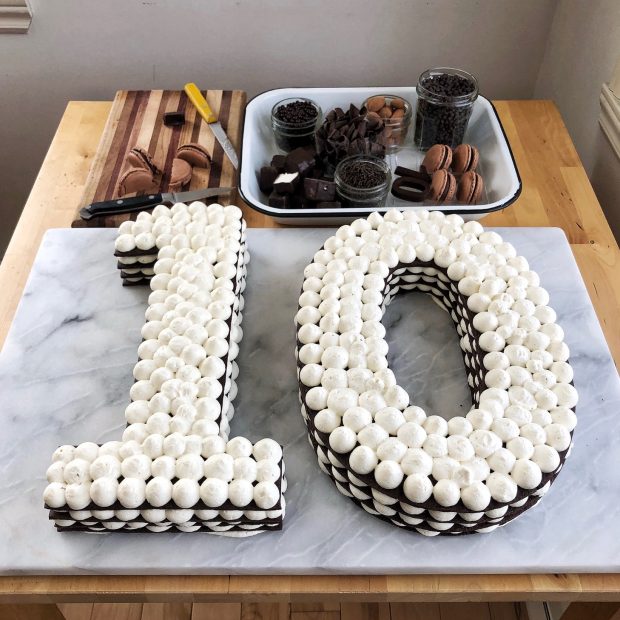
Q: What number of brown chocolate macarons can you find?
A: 8